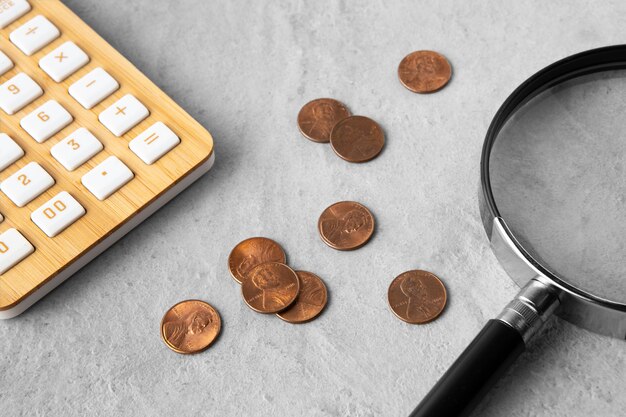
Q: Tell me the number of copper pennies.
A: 9